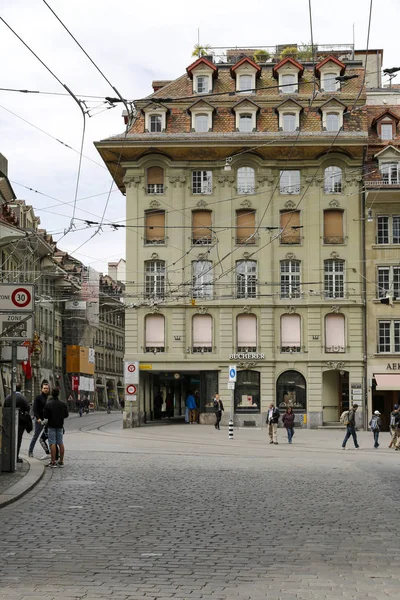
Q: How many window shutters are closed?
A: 11